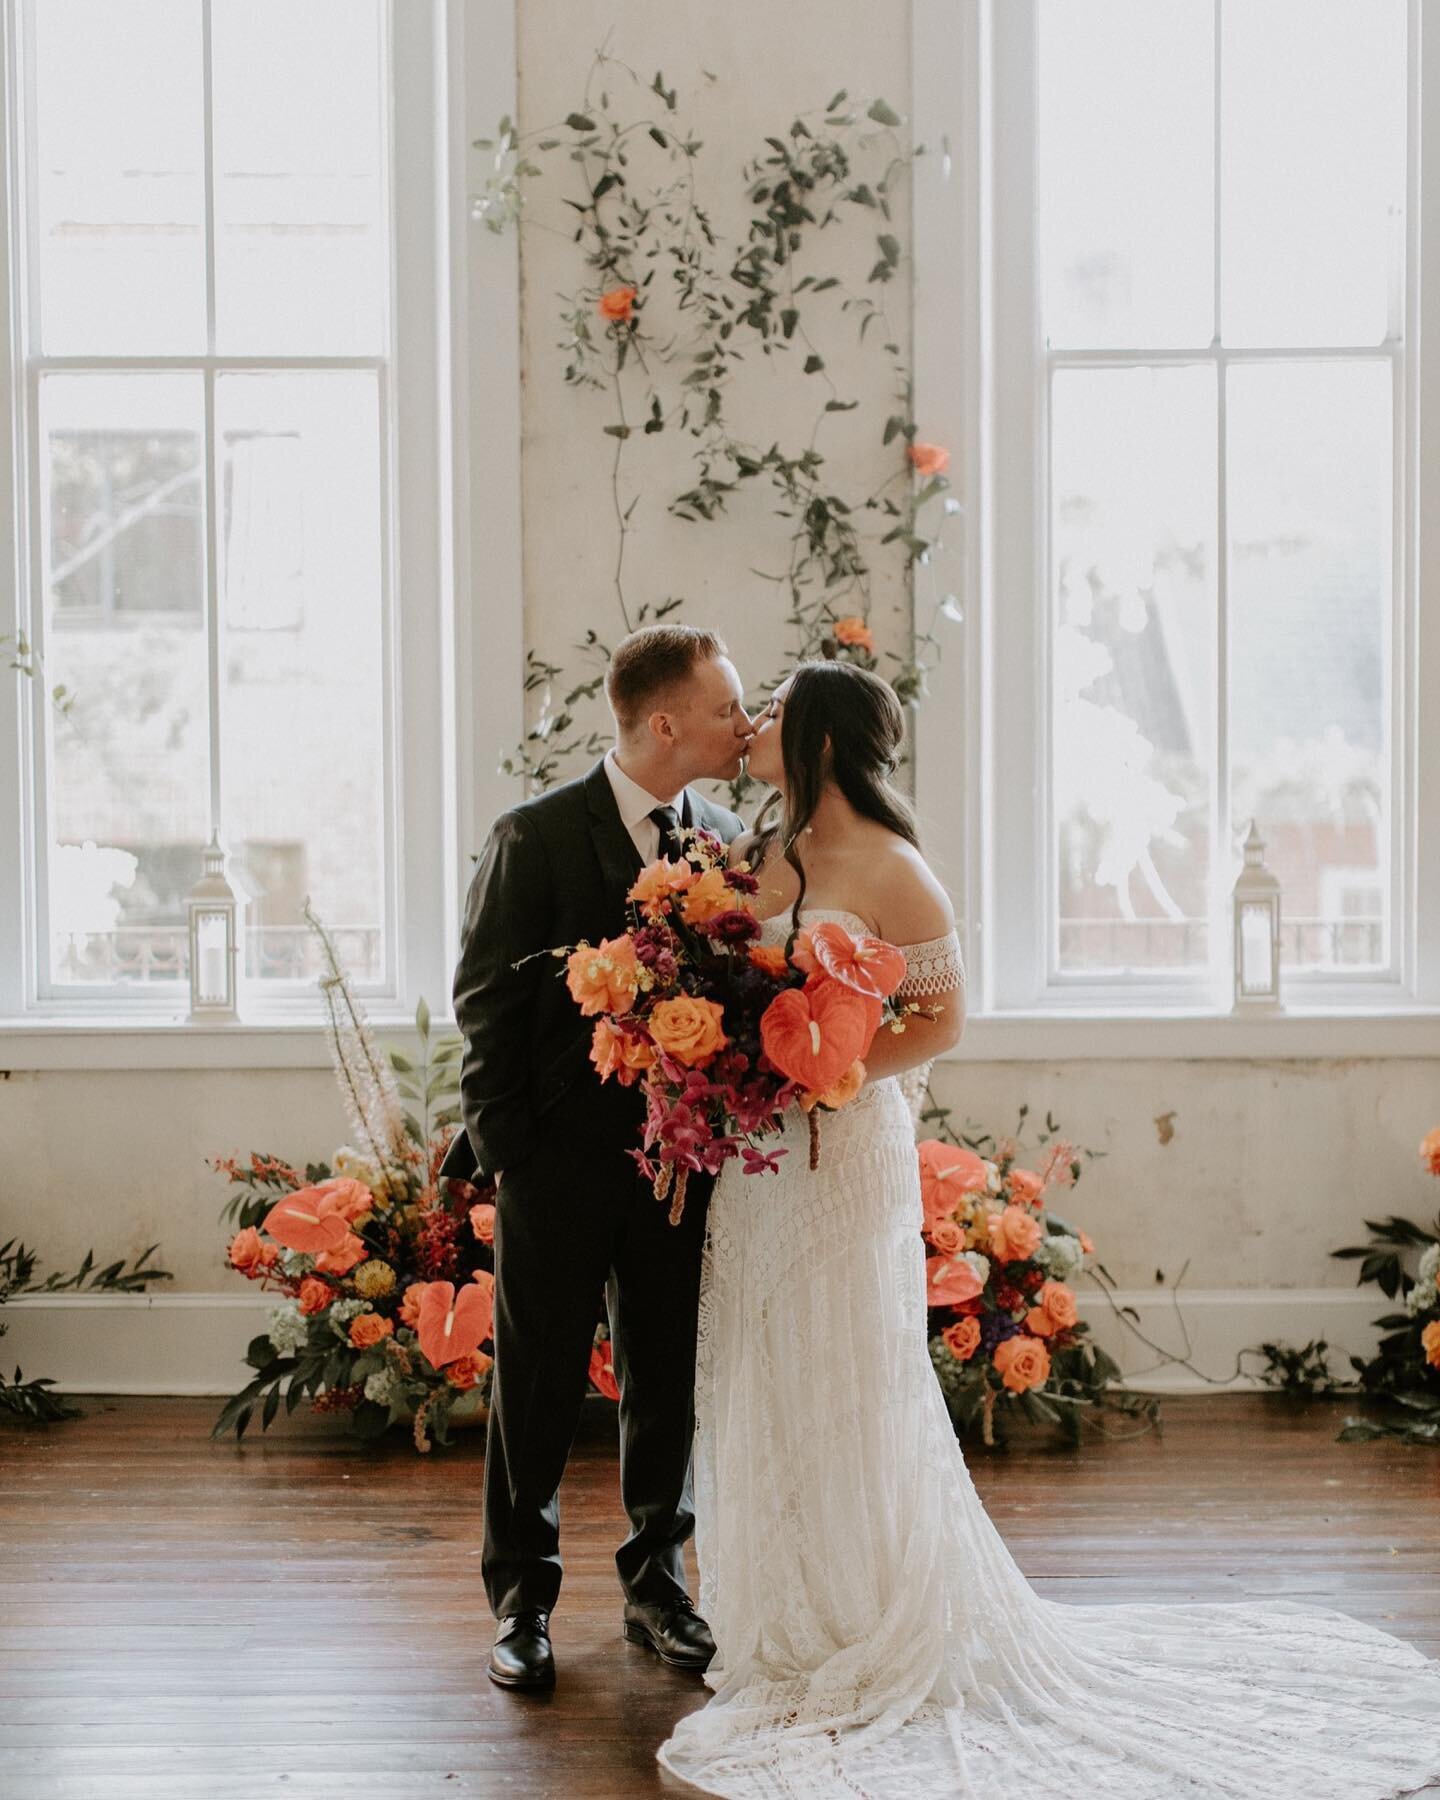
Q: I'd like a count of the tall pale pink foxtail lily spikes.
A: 2